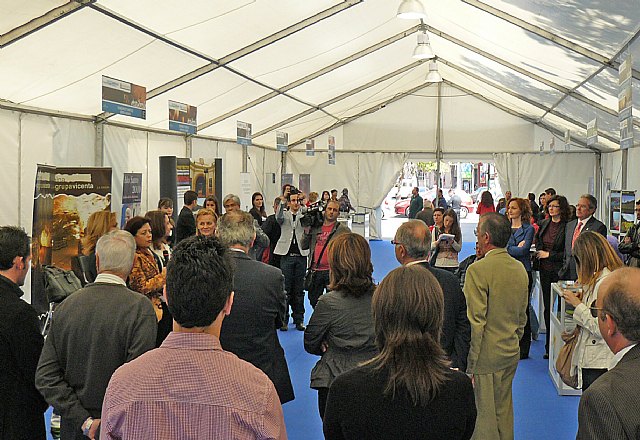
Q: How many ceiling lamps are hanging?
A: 3